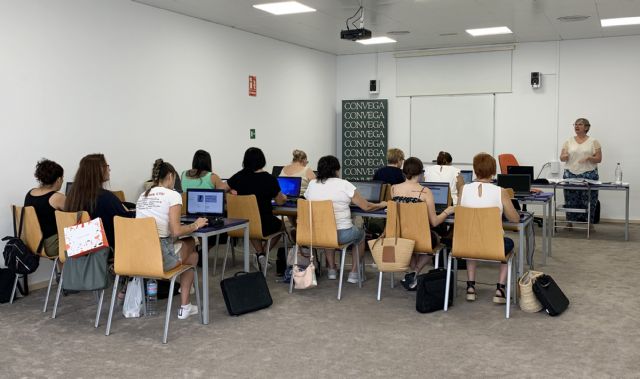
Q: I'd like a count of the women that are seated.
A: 11